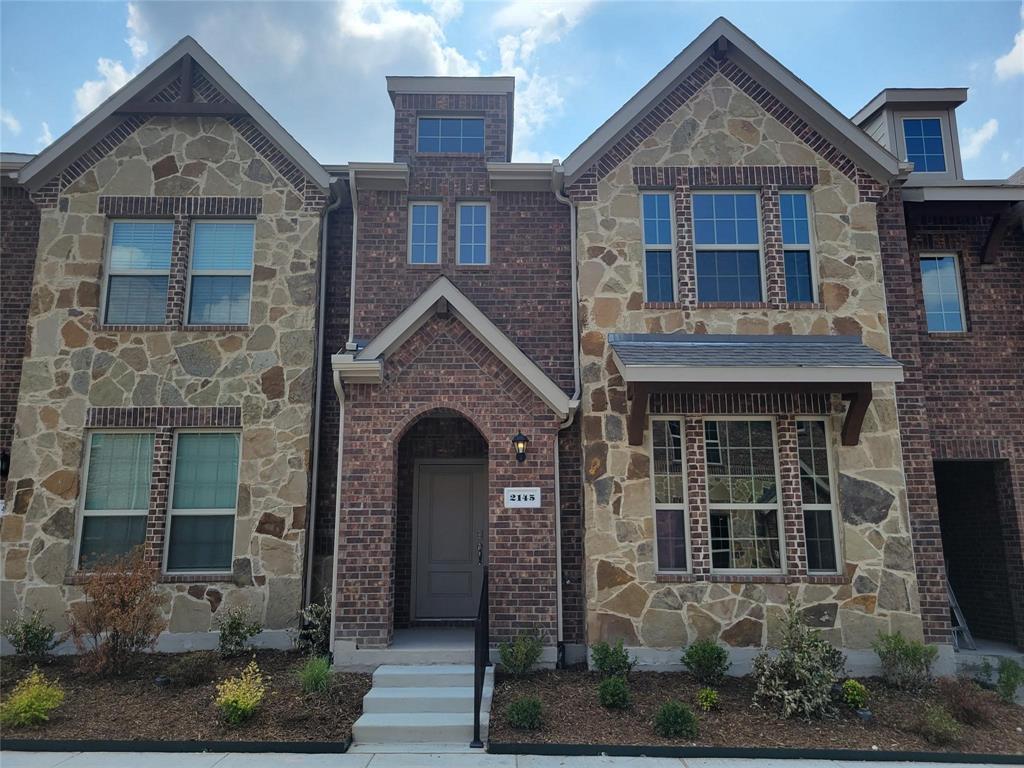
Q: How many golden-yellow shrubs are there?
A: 2